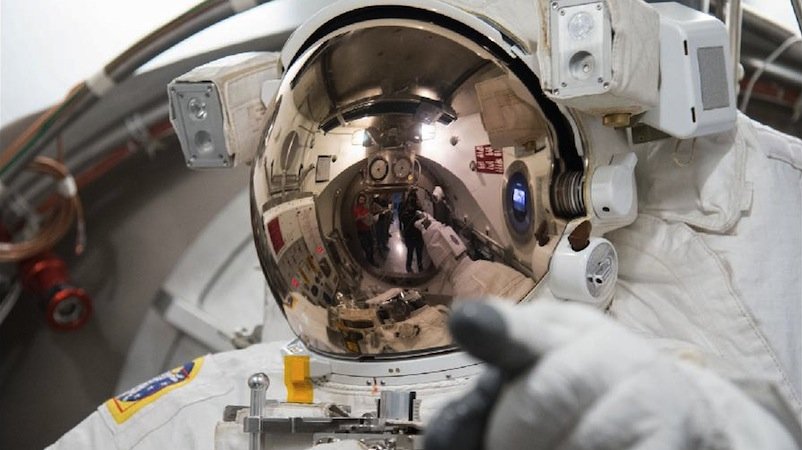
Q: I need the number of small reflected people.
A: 3